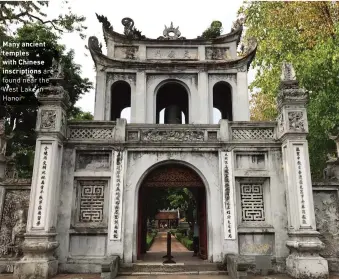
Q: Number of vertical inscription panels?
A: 4